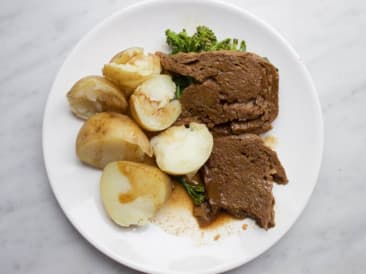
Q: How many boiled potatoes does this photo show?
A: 6